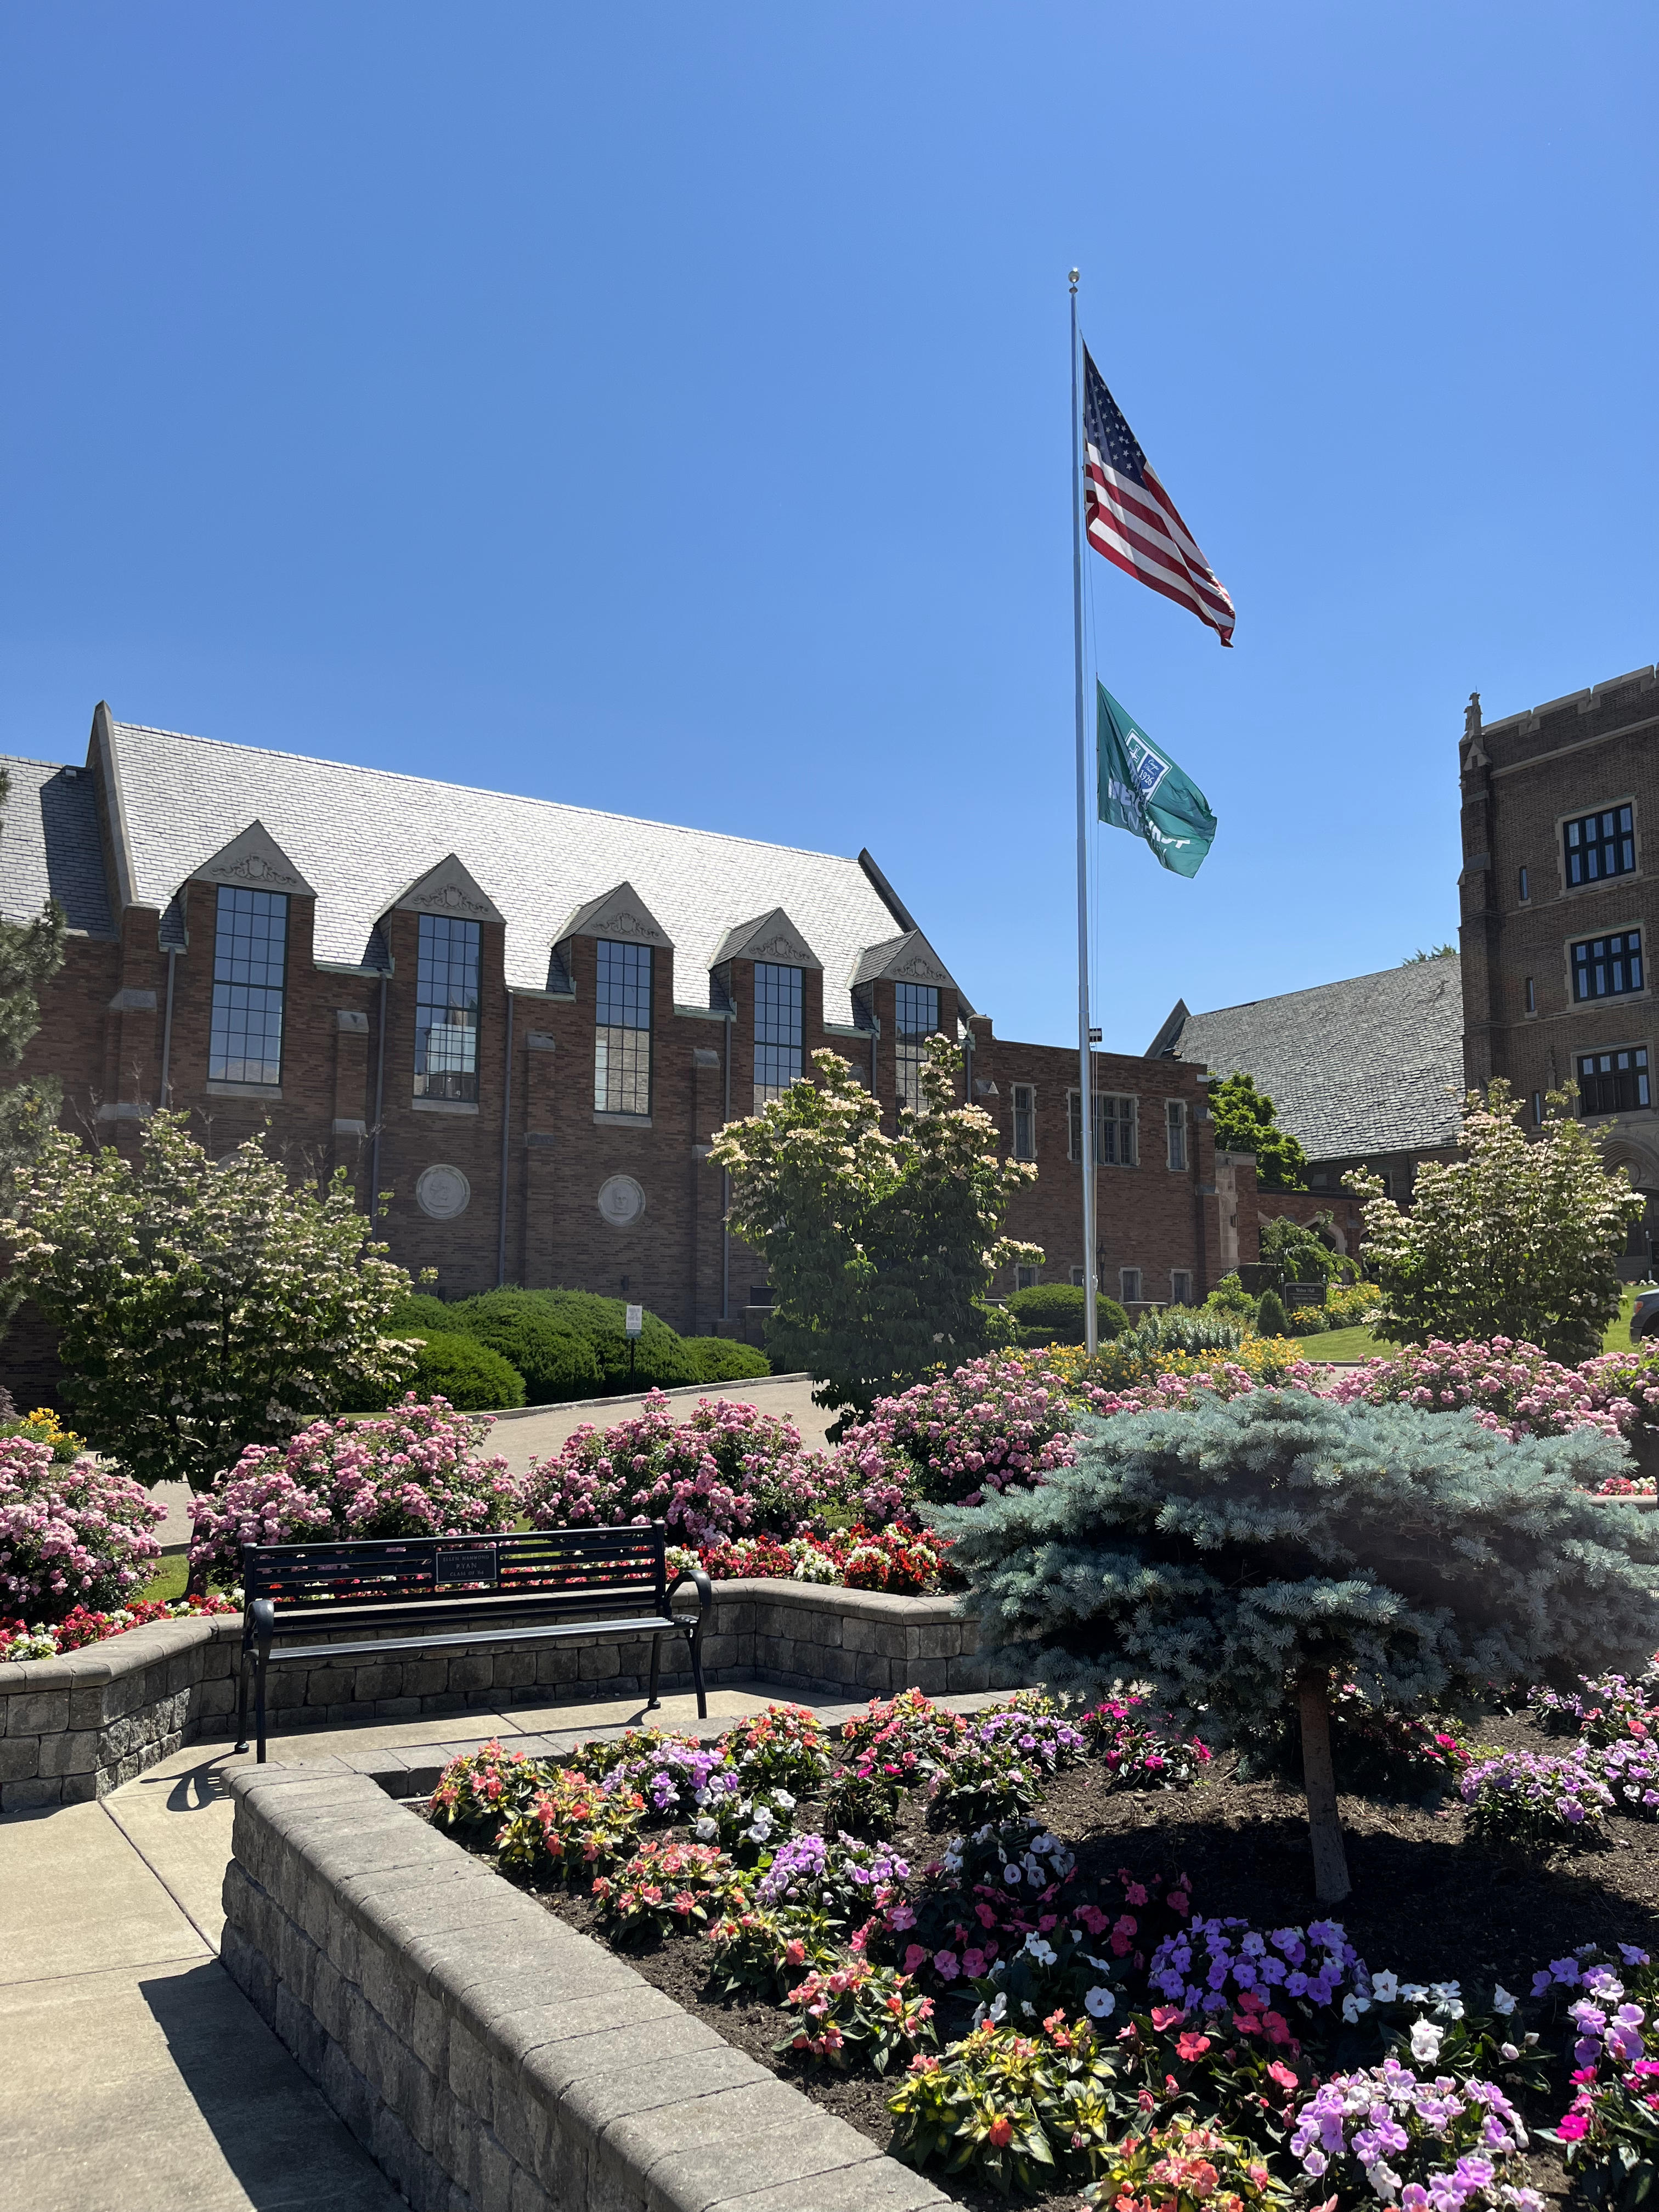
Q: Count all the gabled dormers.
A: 5